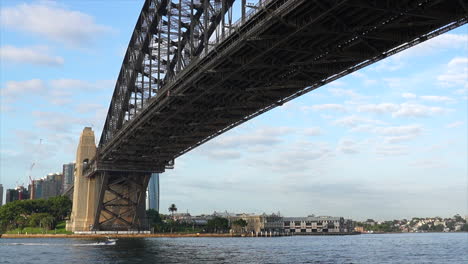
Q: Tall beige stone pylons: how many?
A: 1